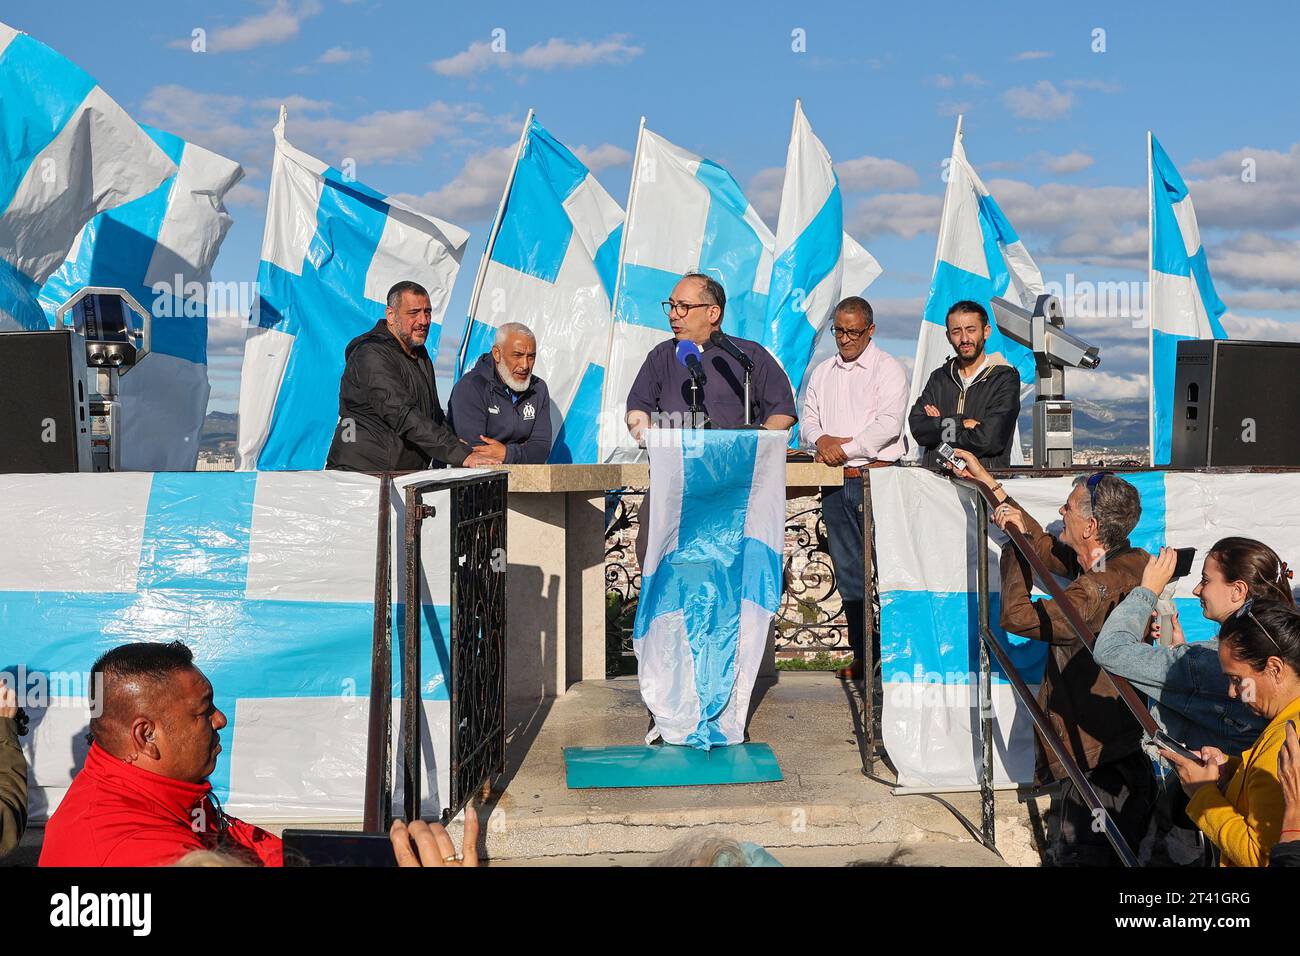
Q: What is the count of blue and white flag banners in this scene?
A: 11